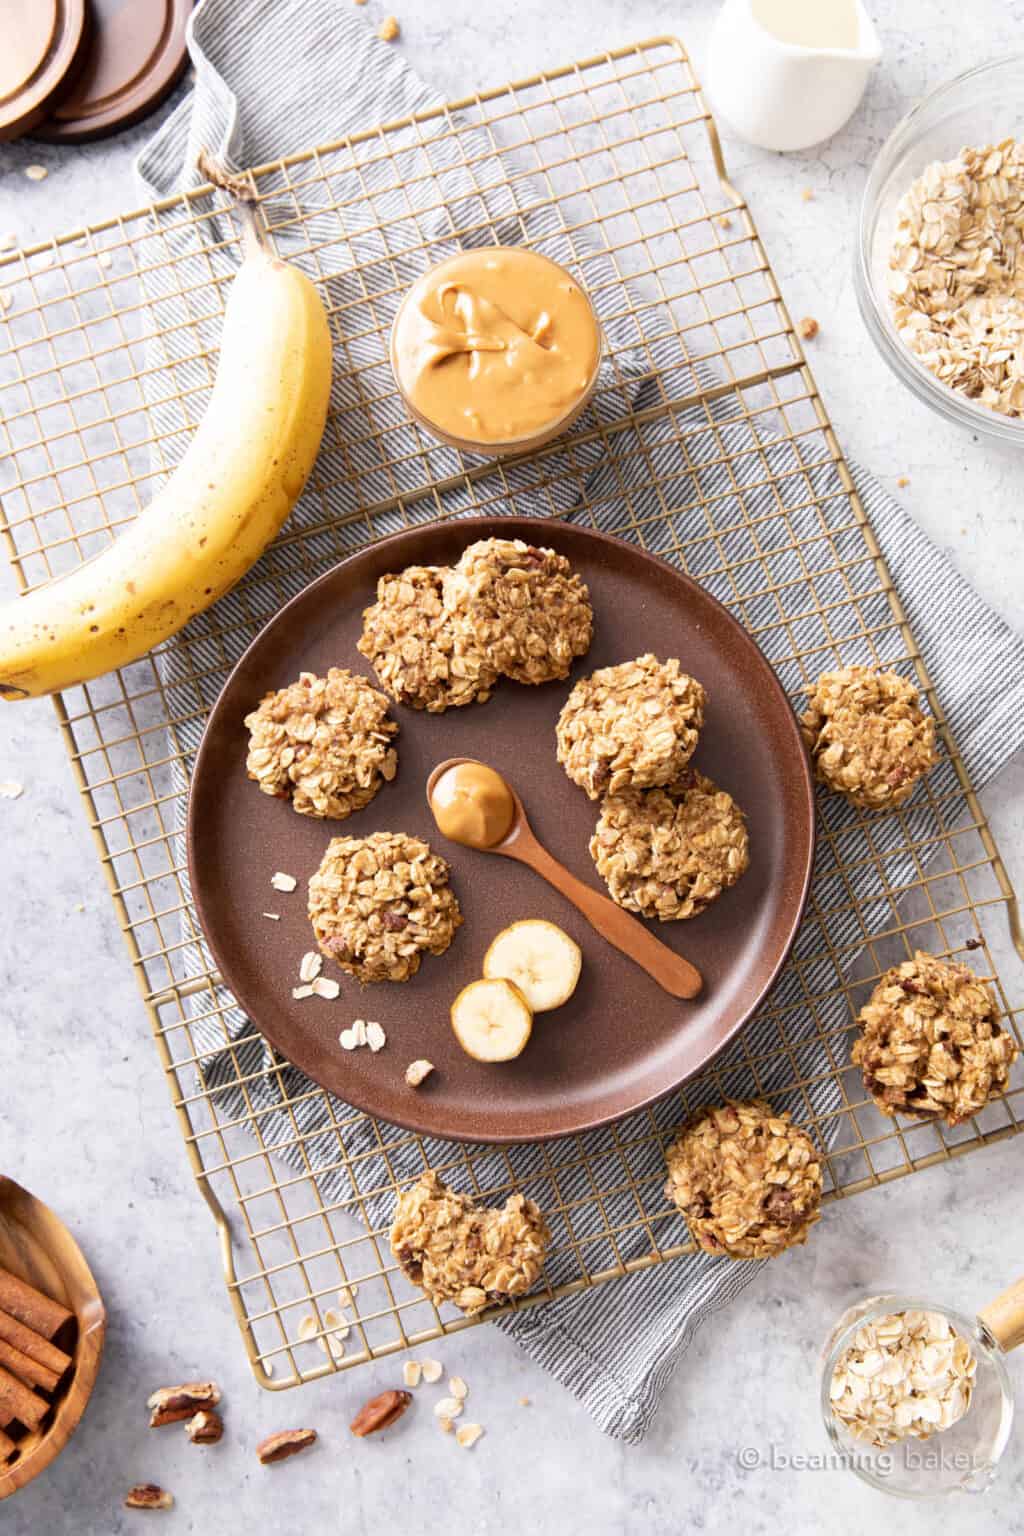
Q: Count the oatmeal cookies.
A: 10